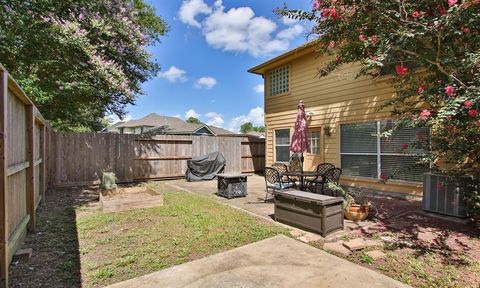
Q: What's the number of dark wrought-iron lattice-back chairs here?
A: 4